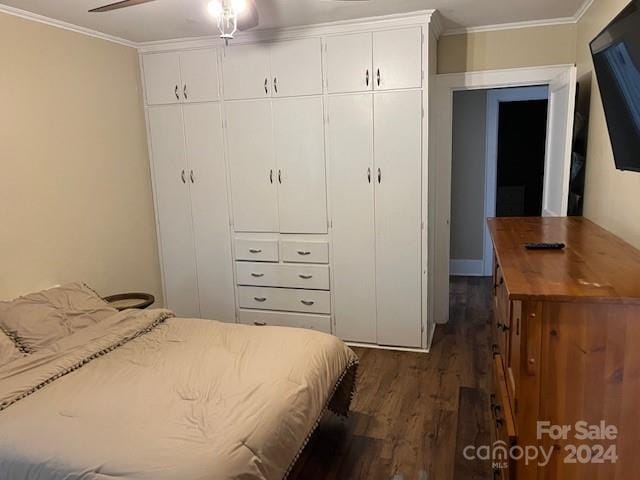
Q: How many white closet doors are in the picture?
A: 12